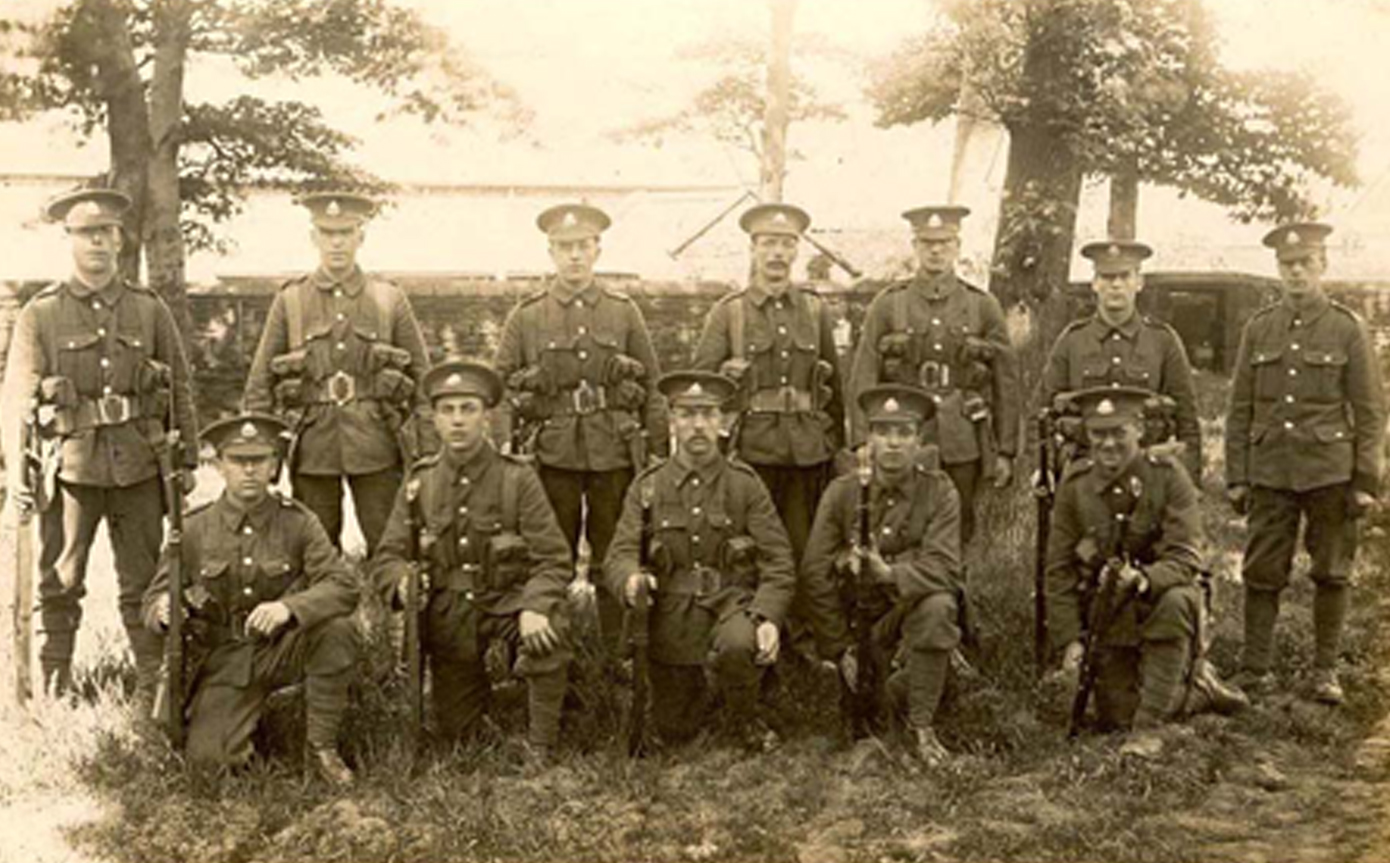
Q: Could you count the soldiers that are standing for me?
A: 7